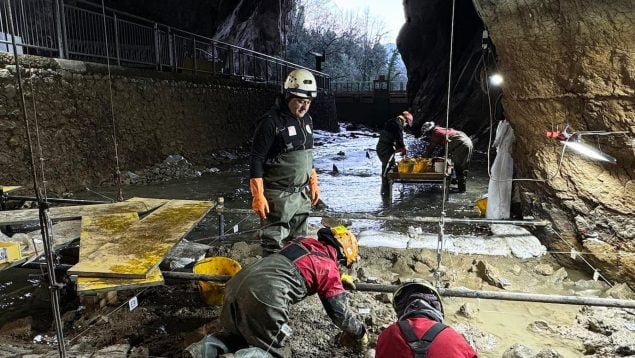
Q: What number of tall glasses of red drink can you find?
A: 0